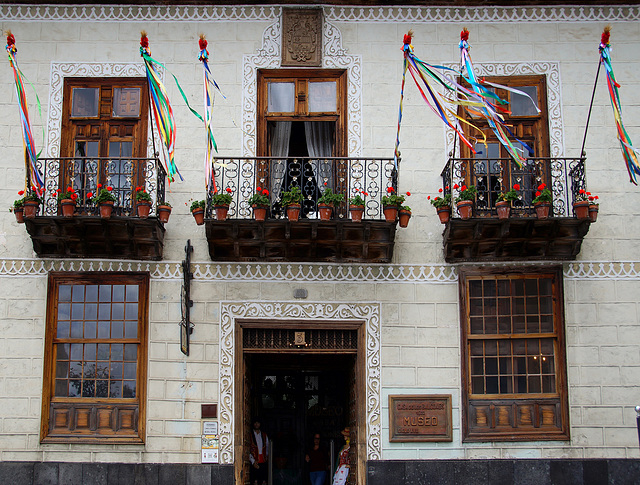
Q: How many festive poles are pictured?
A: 6